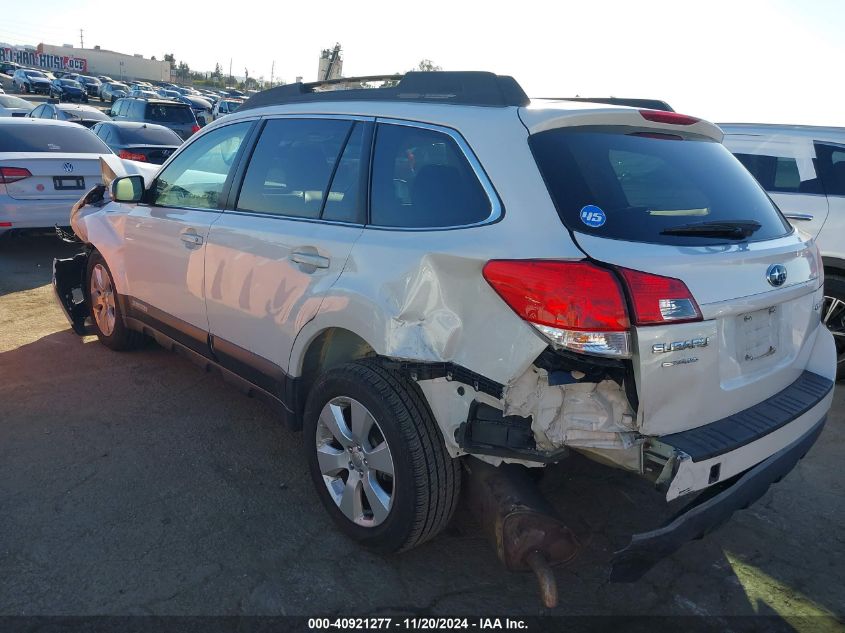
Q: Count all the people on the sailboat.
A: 0